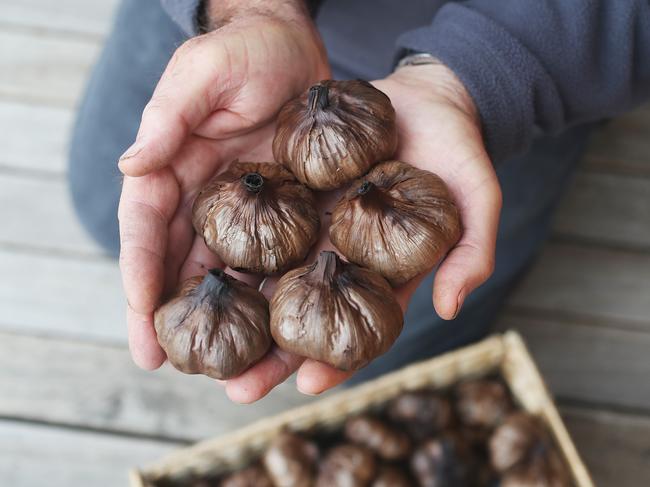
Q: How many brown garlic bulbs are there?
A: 5